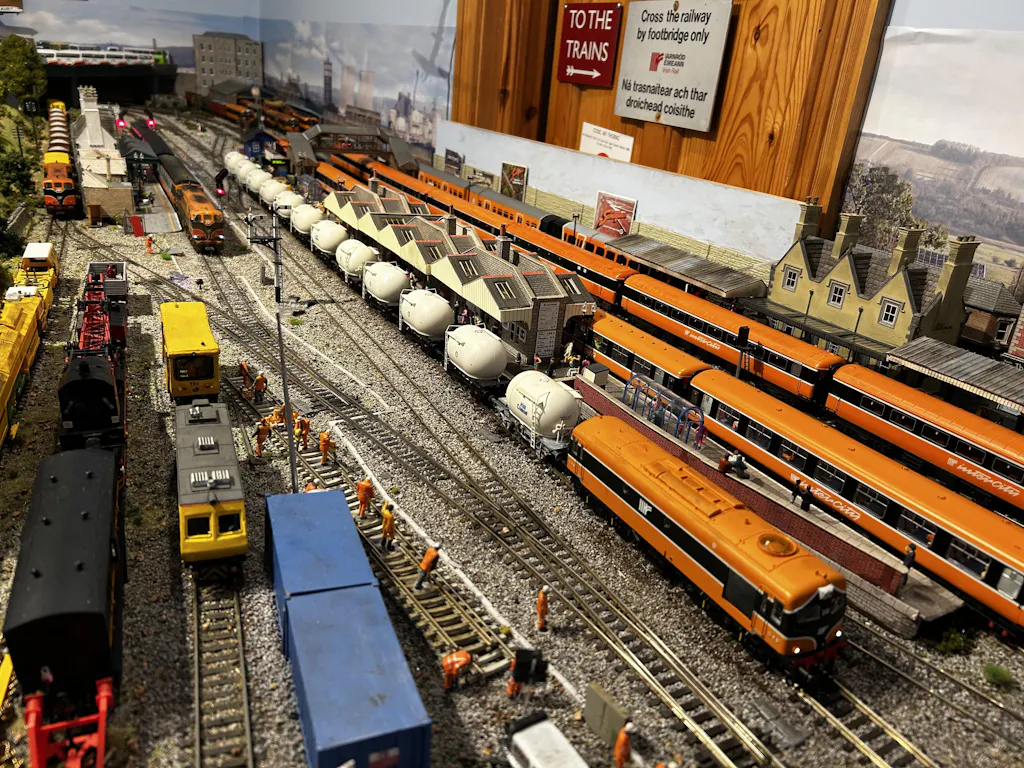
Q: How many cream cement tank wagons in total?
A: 12